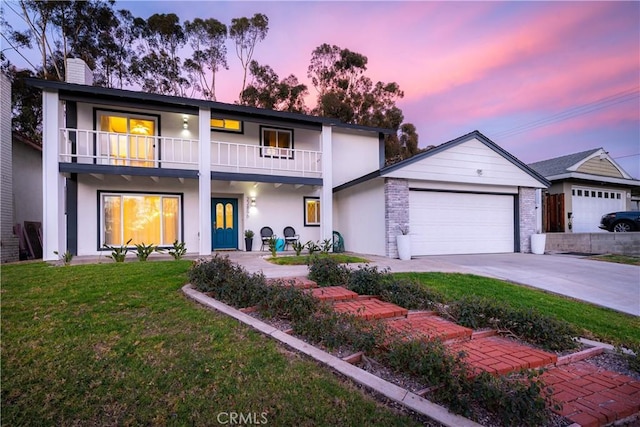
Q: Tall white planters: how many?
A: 2